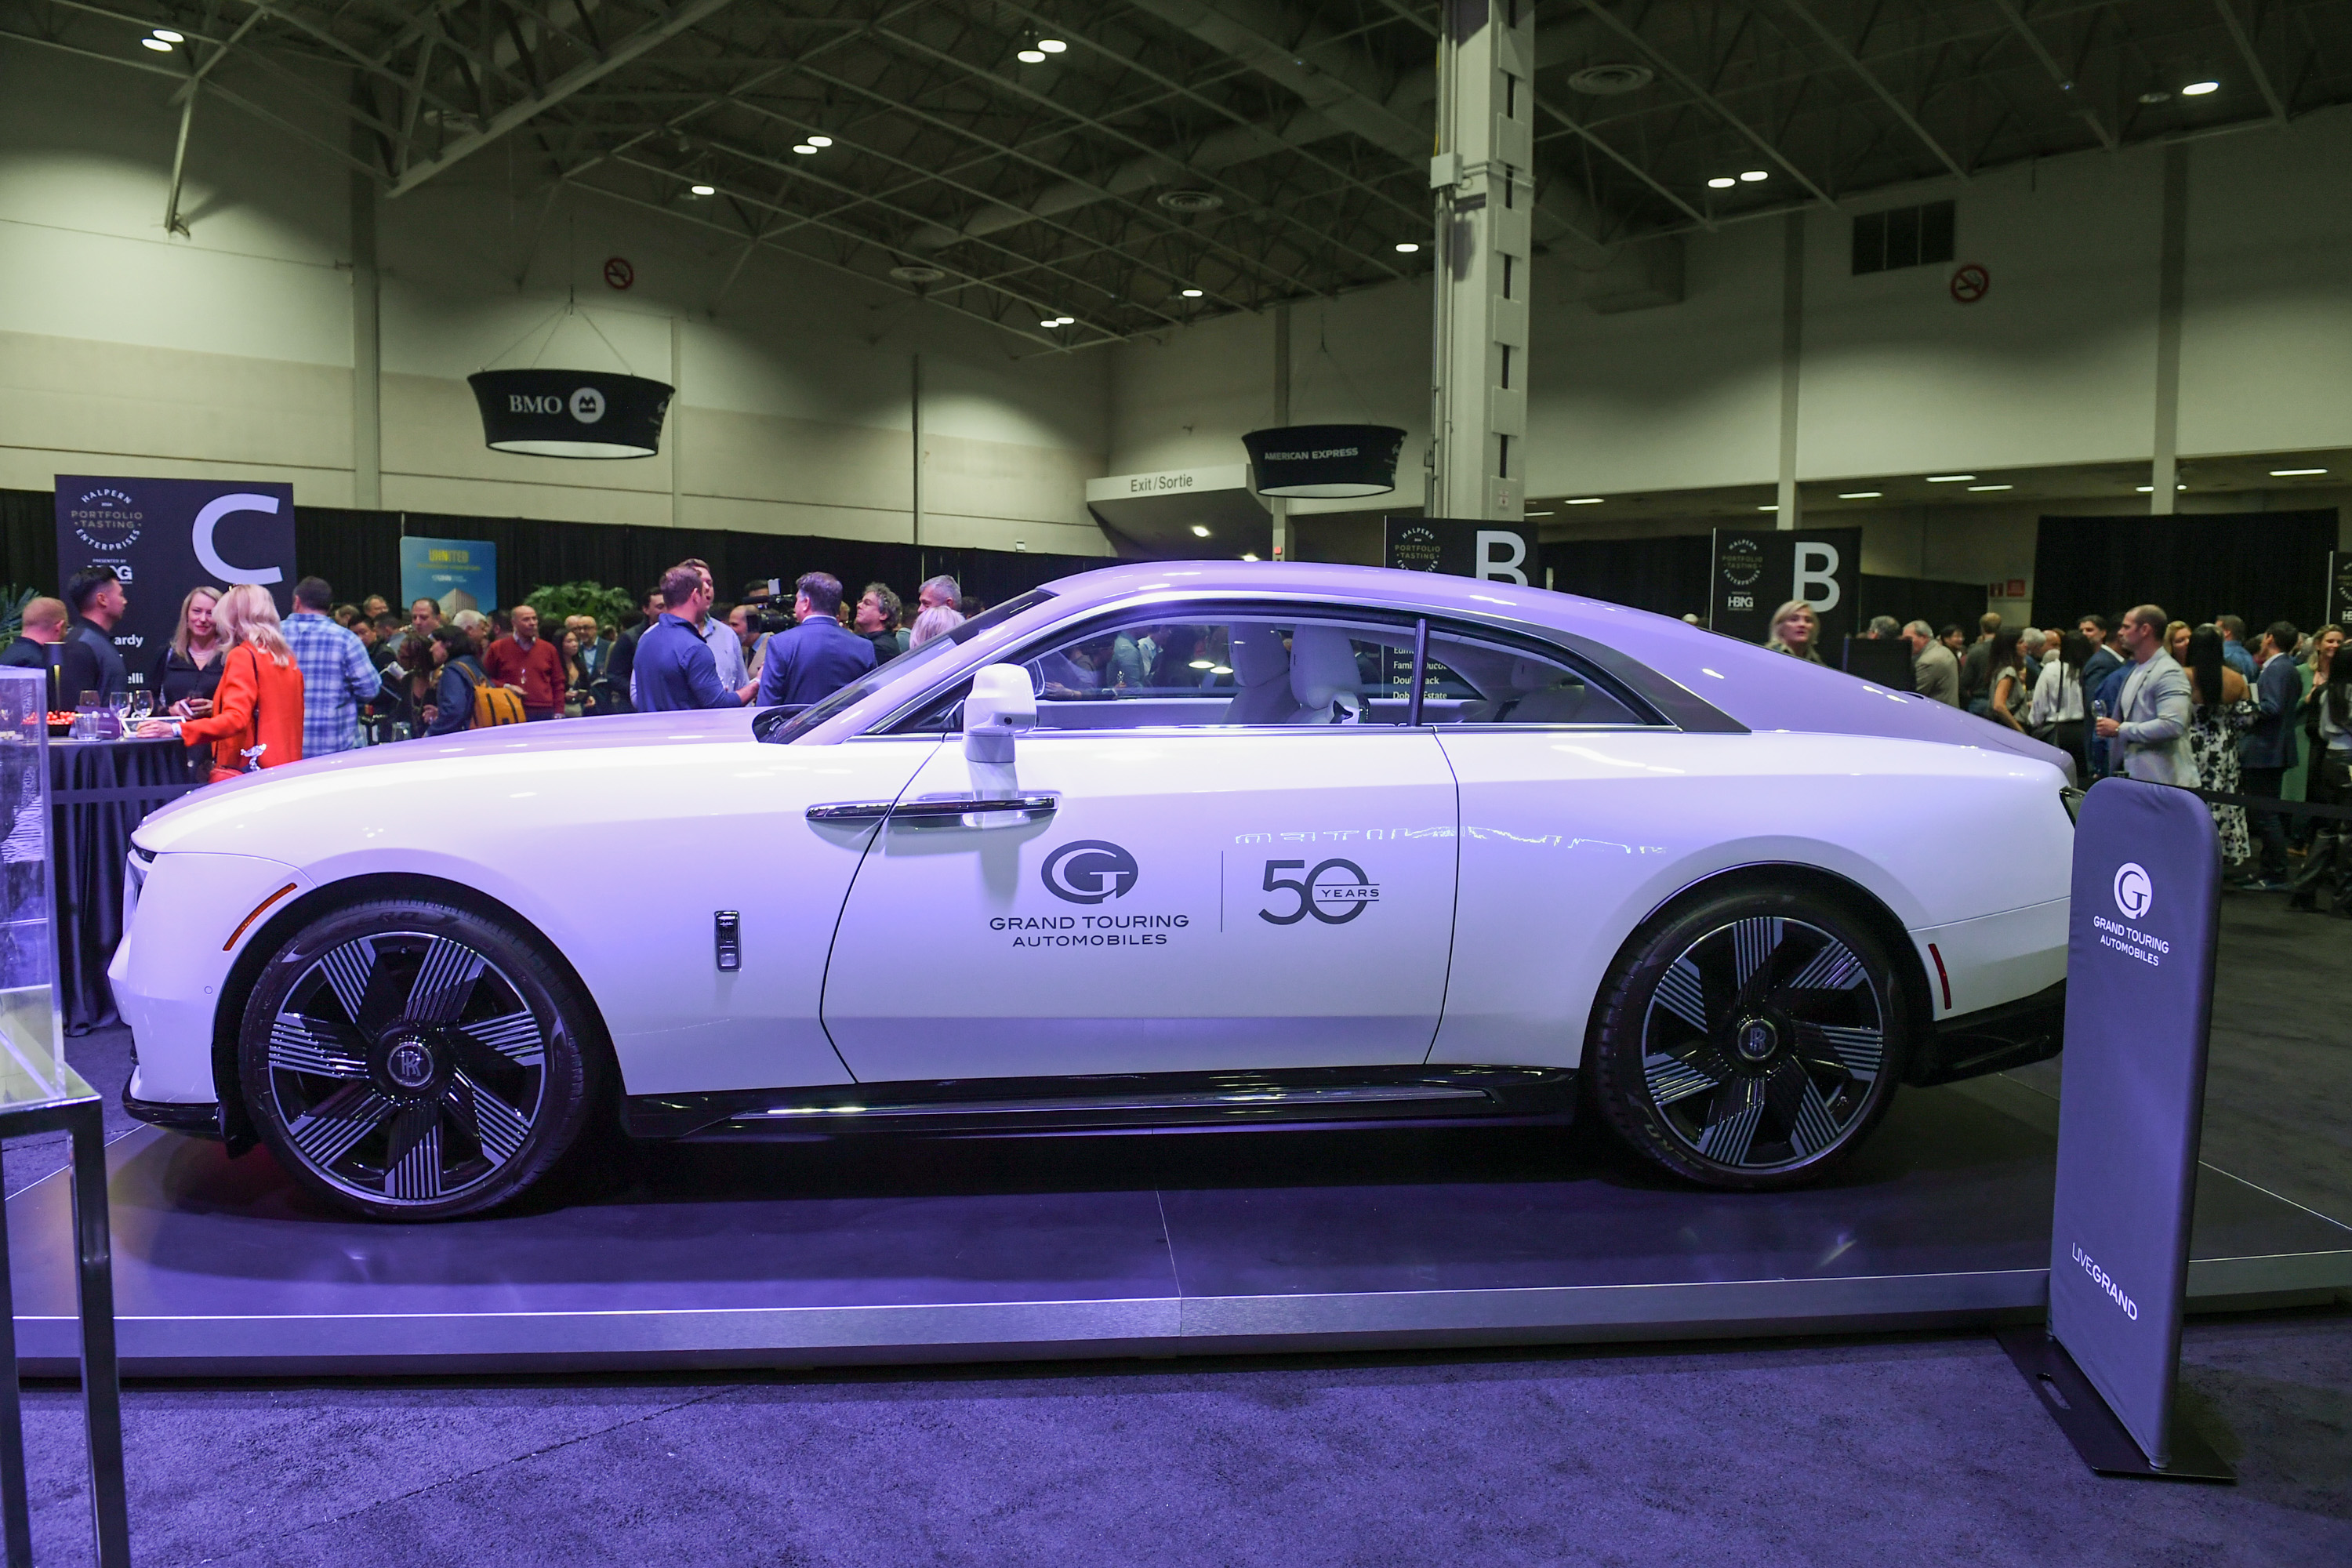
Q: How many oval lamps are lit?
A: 14